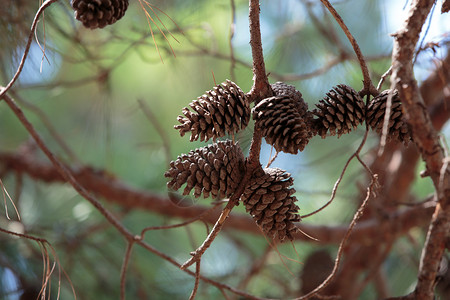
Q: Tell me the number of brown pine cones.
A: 8